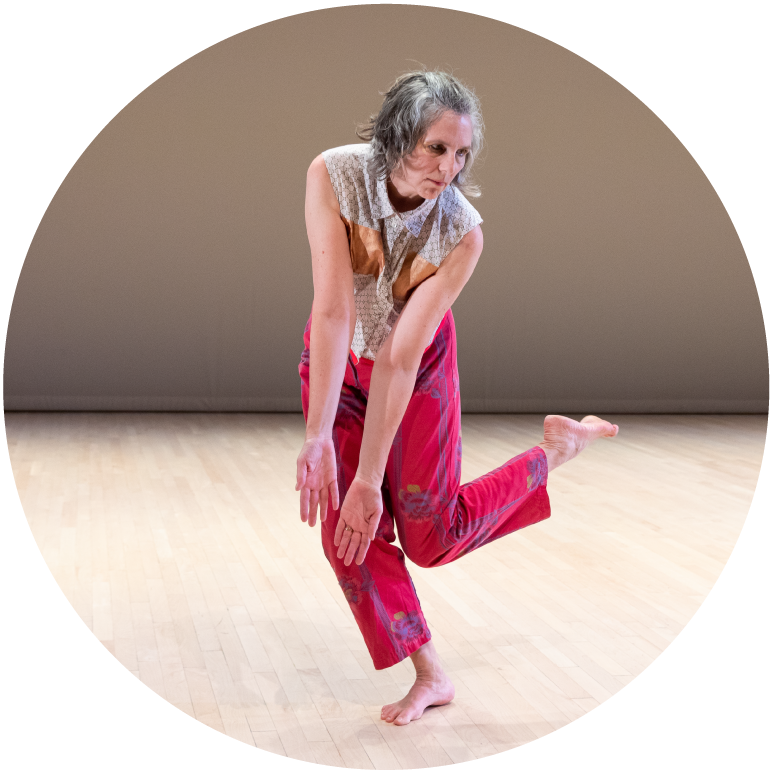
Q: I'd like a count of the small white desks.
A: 0